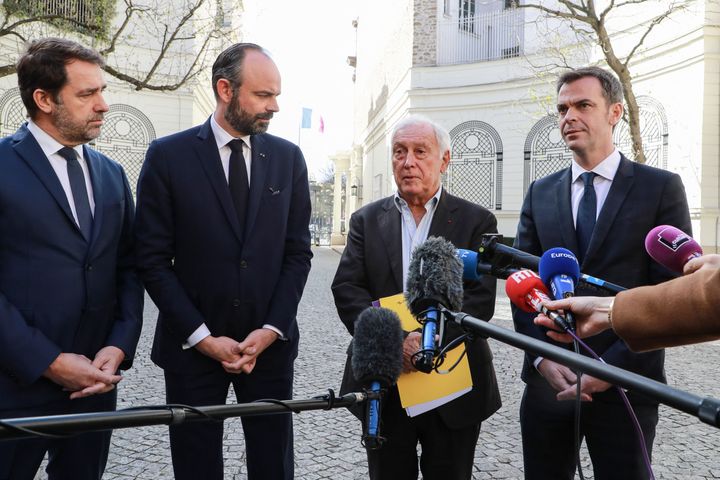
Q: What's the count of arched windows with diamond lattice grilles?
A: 5